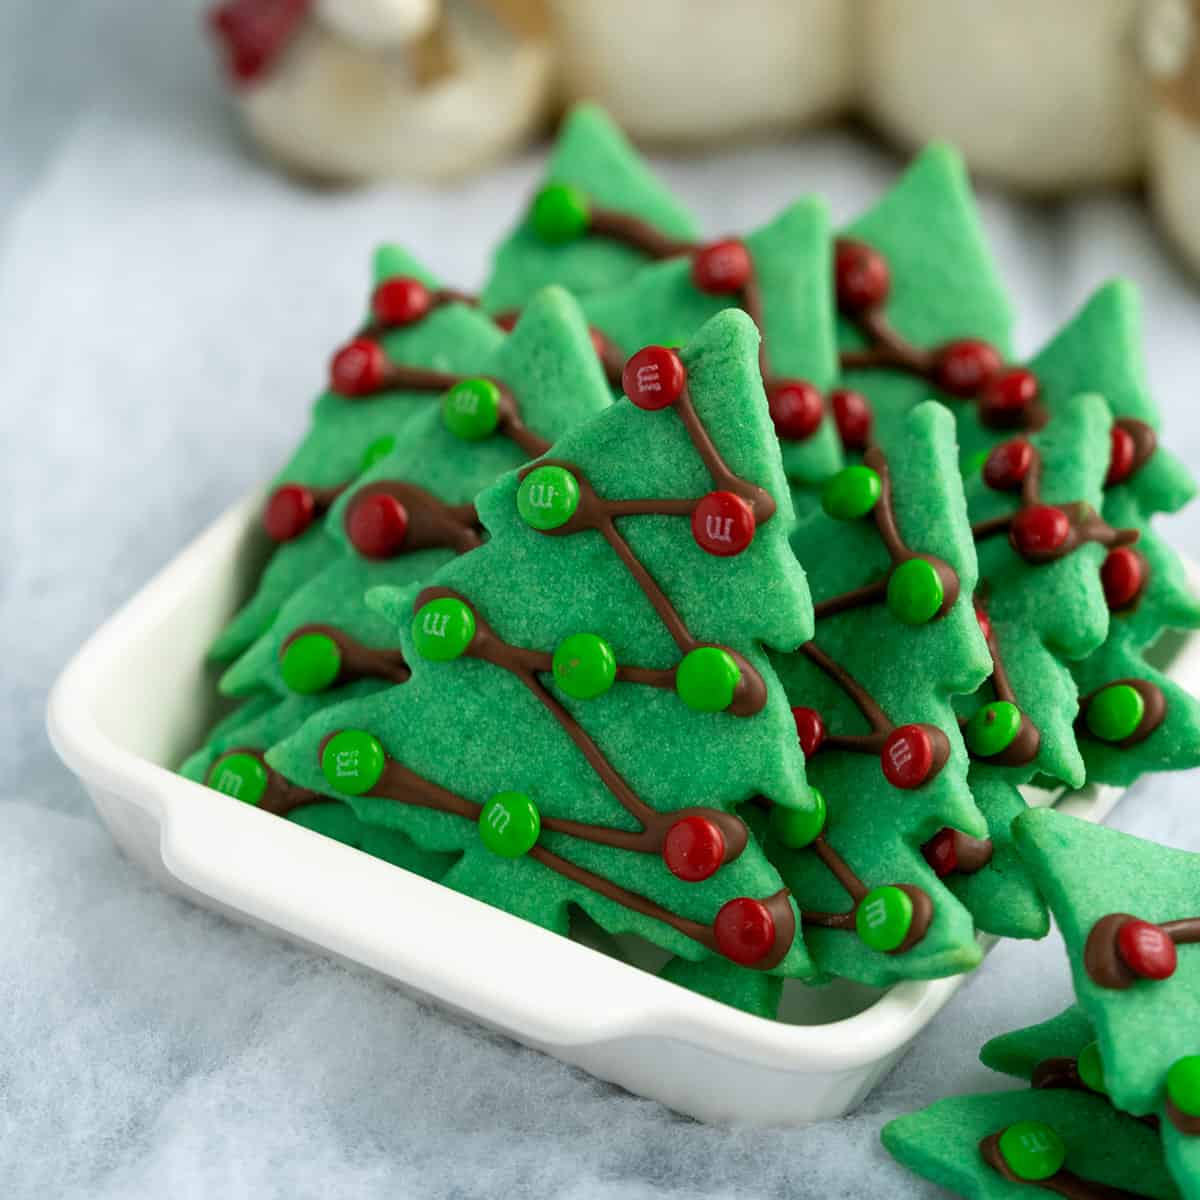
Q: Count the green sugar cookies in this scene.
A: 12